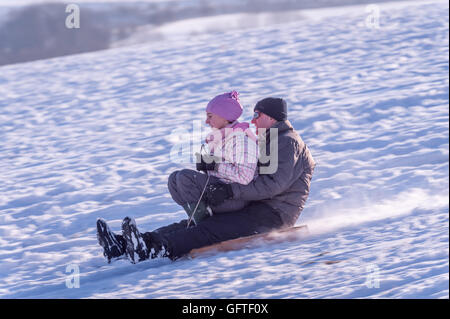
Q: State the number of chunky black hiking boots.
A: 2